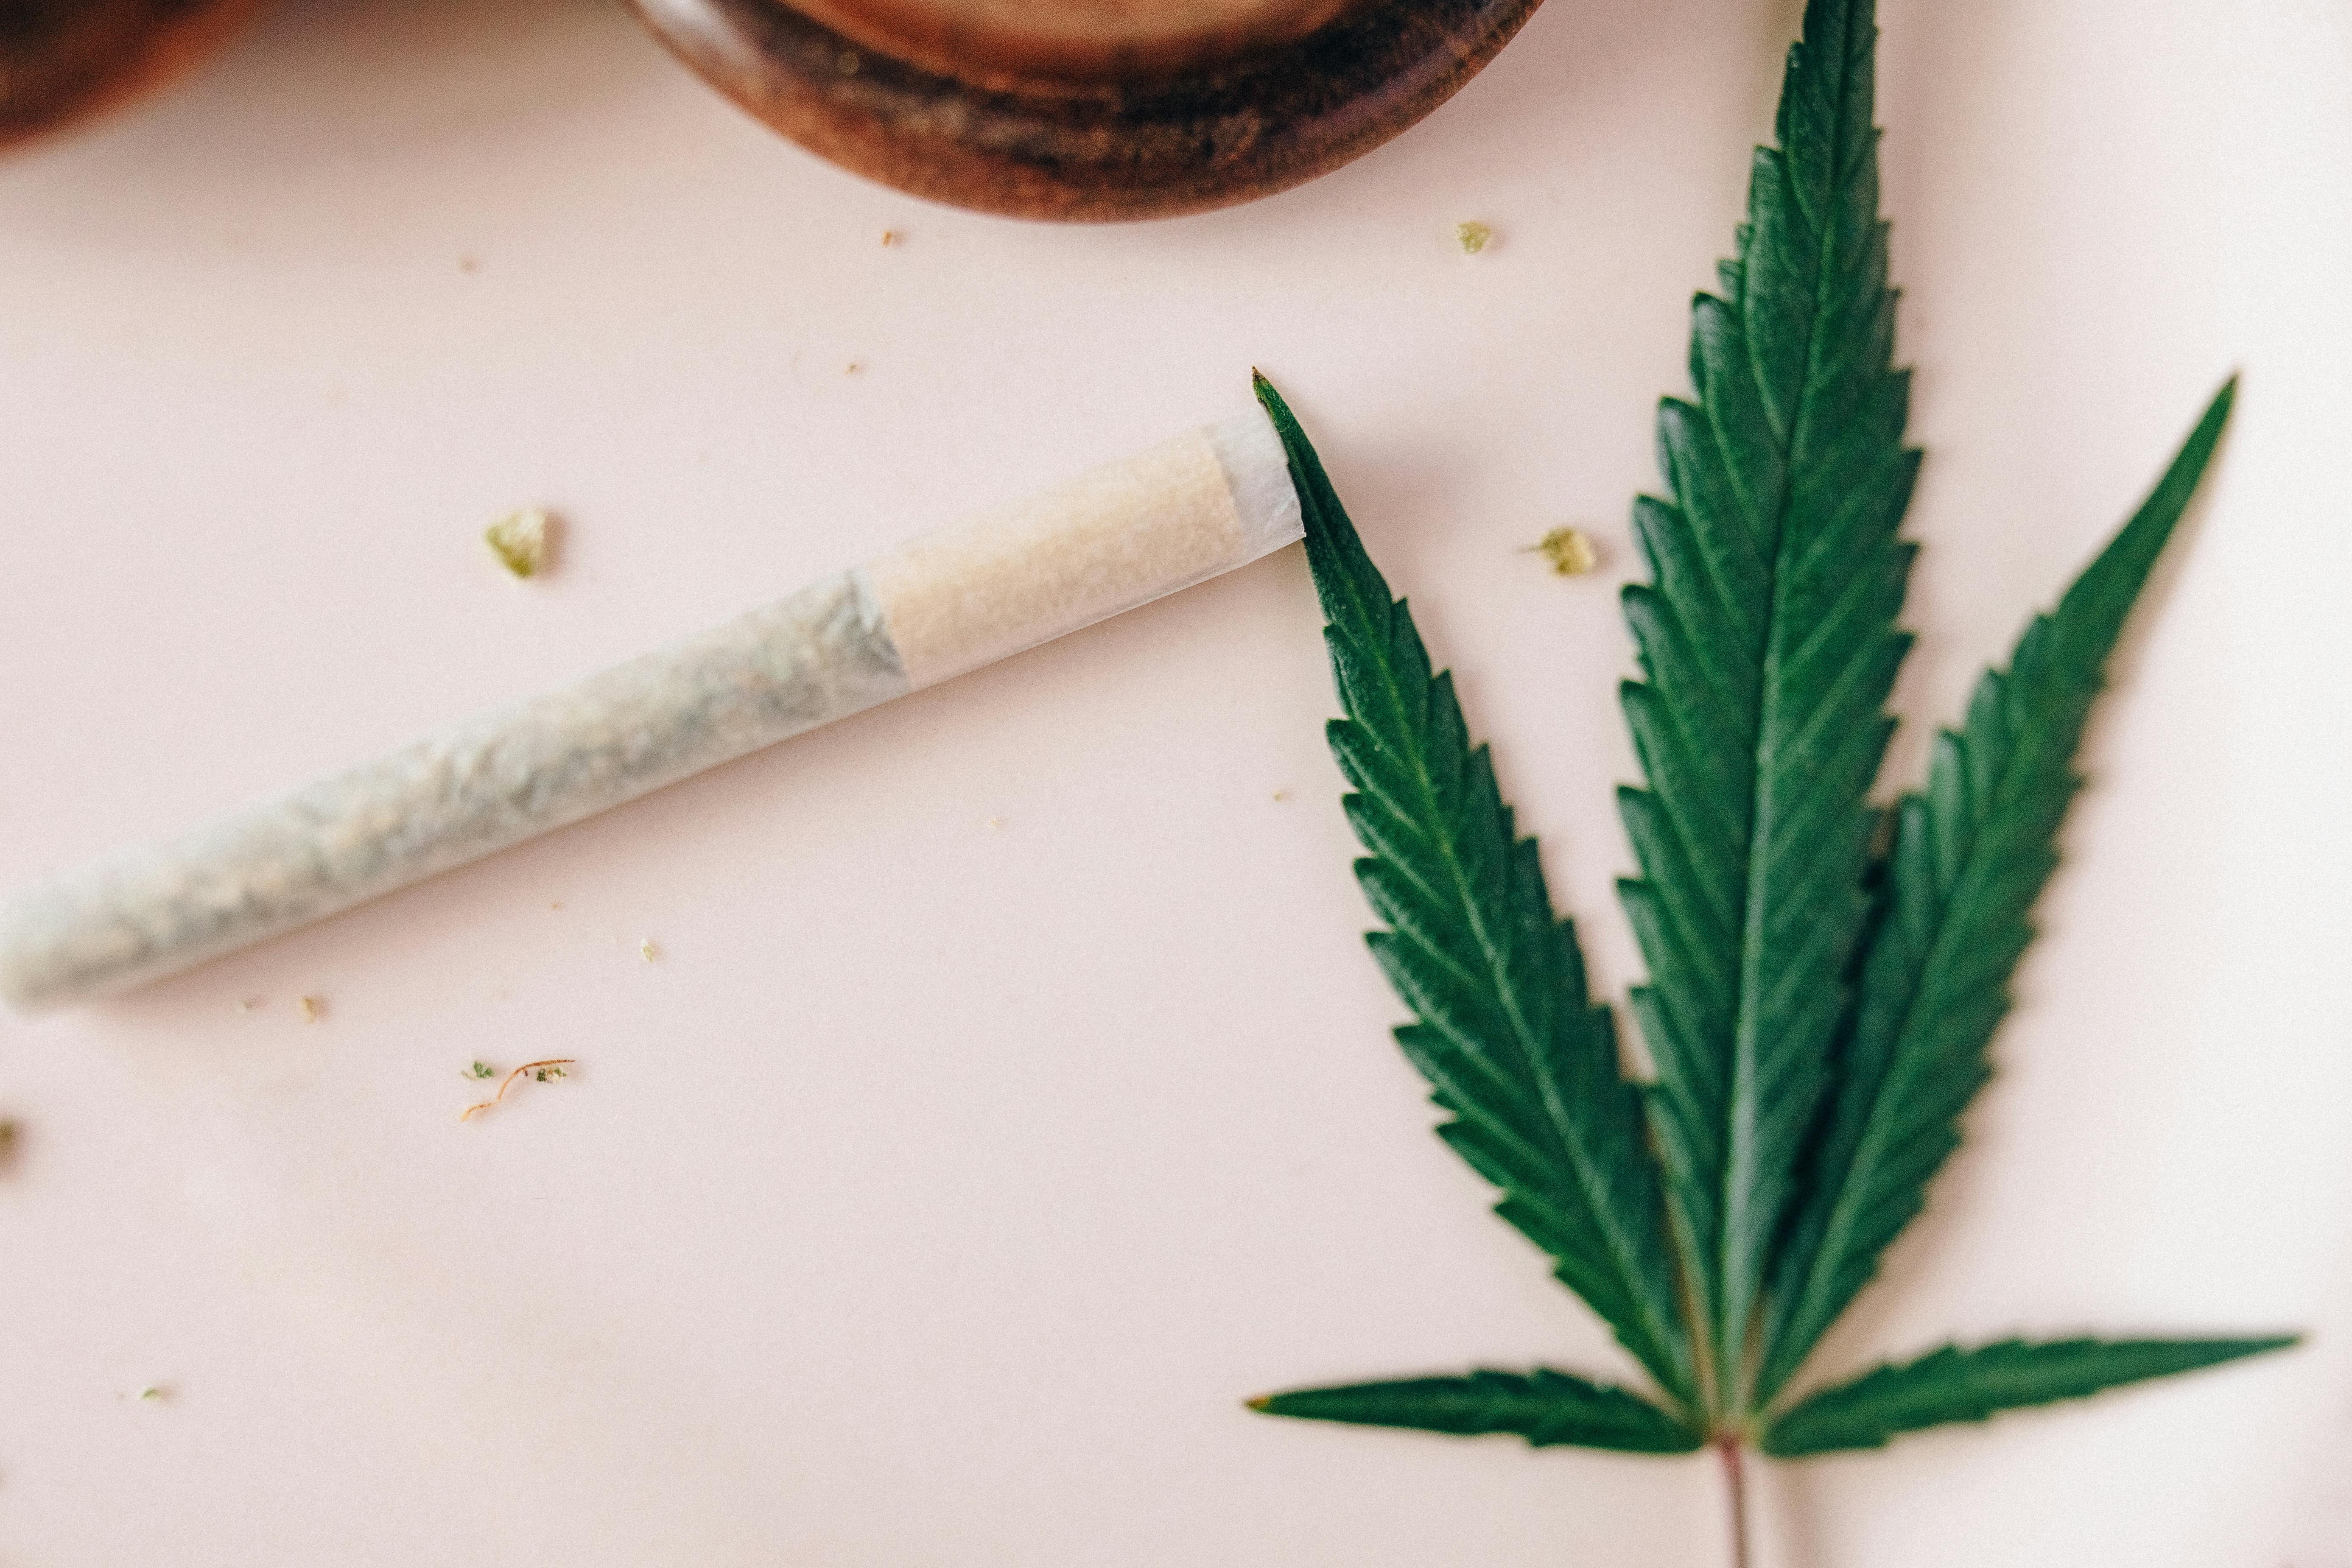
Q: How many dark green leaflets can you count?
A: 5